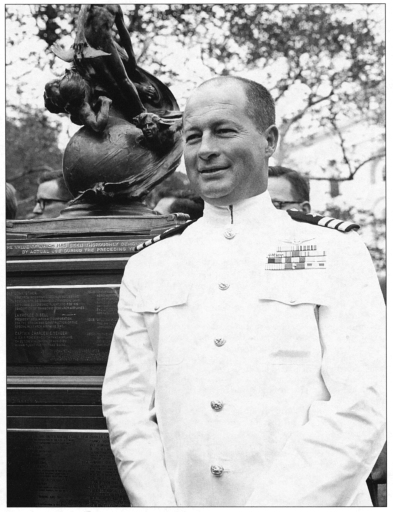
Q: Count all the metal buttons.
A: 5